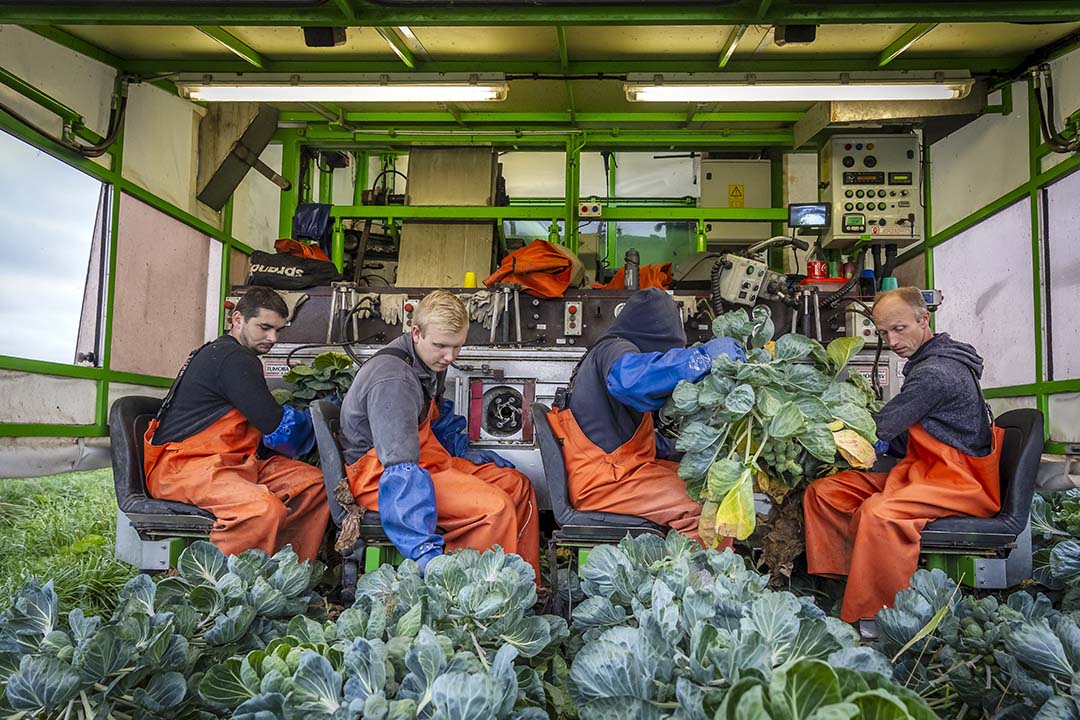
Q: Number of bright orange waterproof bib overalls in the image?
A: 4